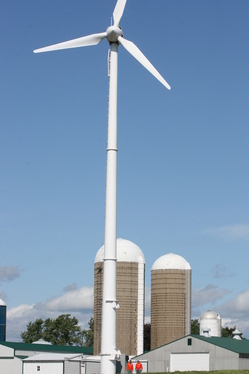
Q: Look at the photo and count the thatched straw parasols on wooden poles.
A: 0